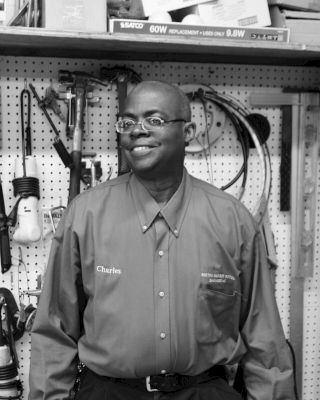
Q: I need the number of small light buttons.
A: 6